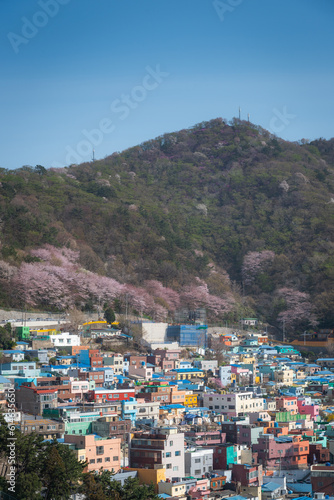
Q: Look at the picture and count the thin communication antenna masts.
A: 3